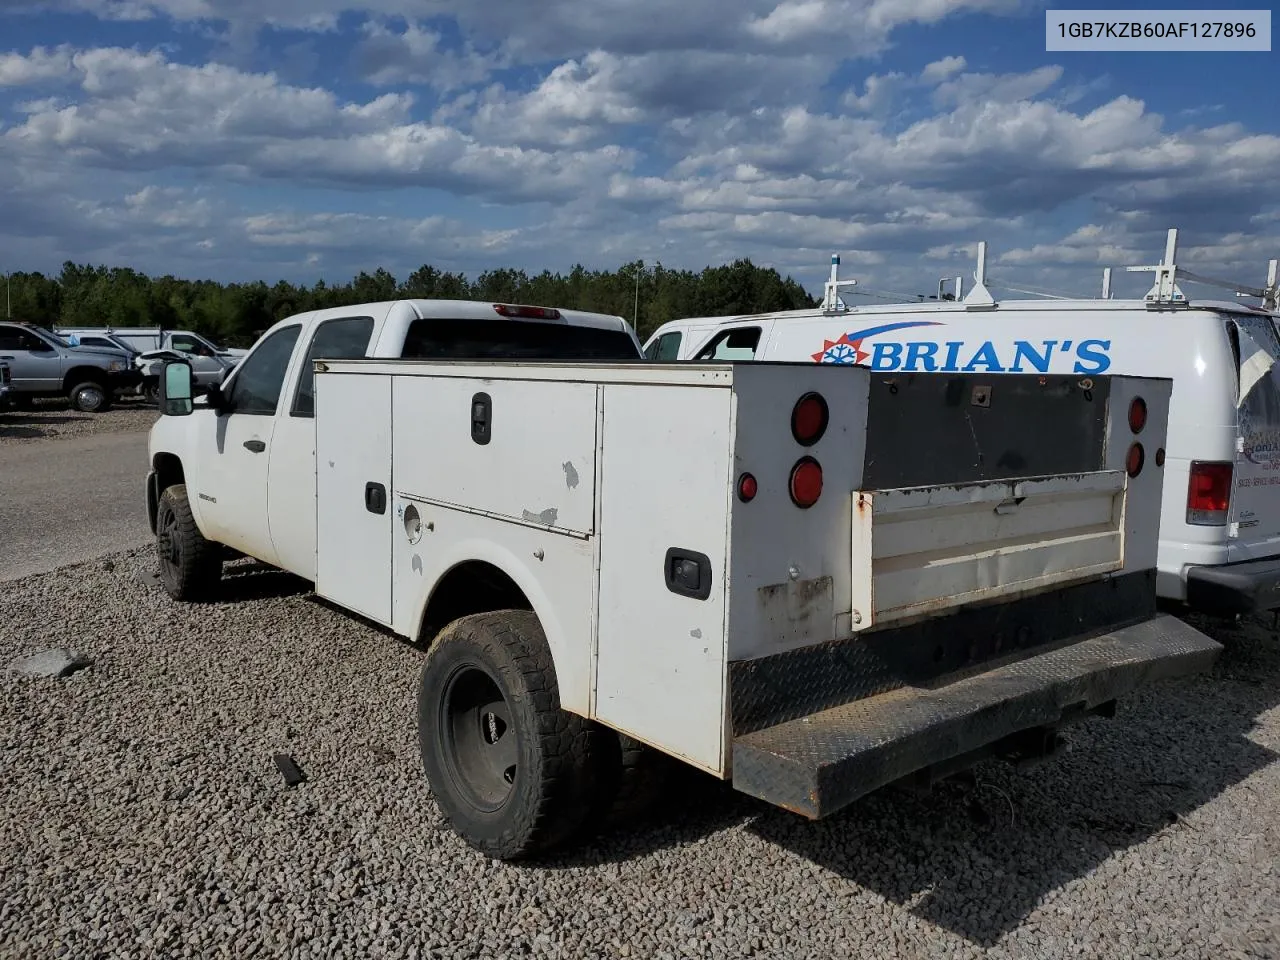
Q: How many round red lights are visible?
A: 6